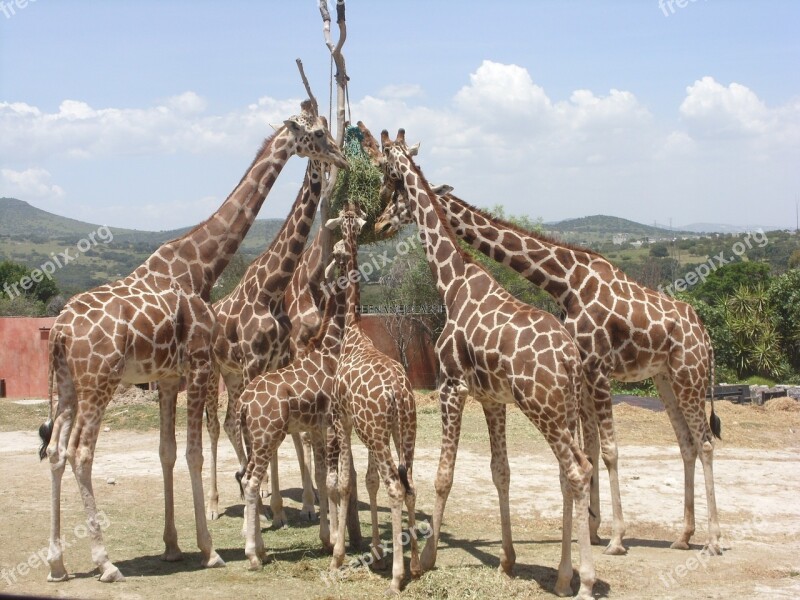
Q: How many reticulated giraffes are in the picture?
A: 7